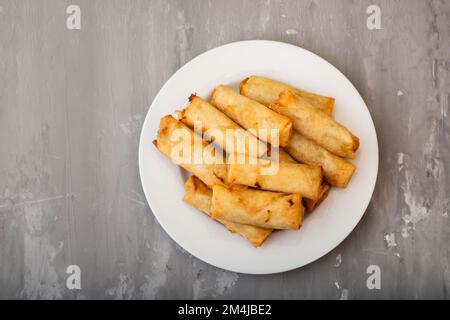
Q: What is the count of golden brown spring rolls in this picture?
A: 10